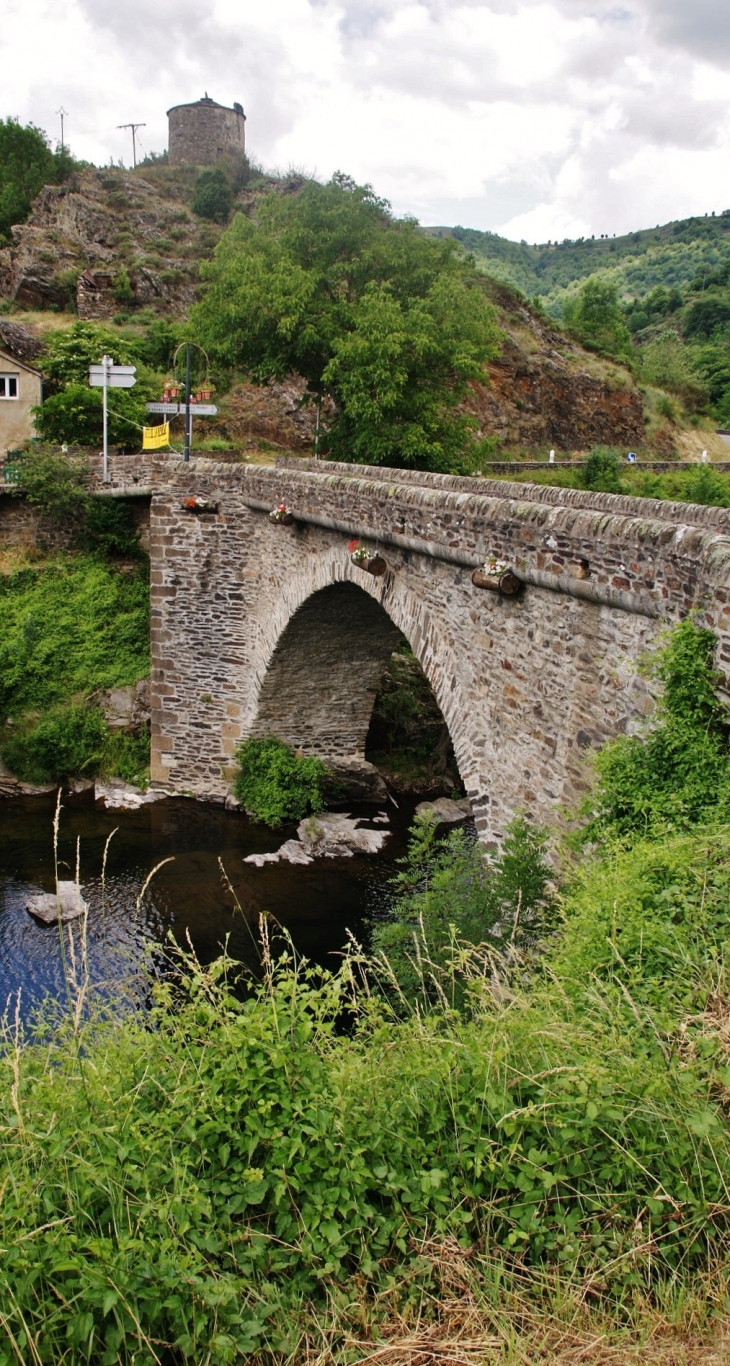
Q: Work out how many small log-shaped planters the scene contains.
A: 4